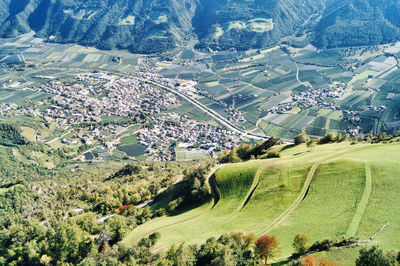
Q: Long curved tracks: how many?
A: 4